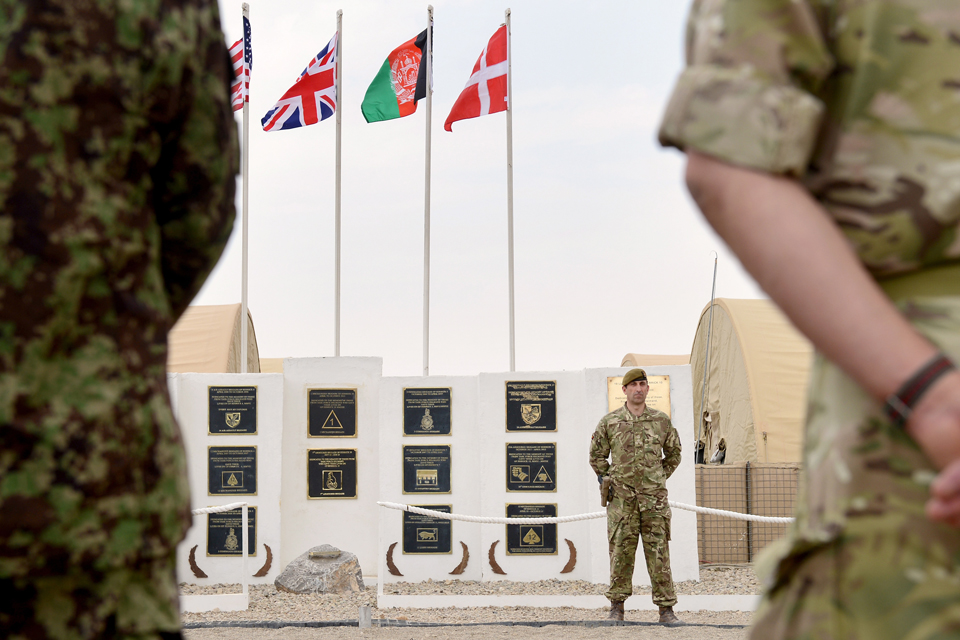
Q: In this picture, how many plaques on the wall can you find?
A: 12